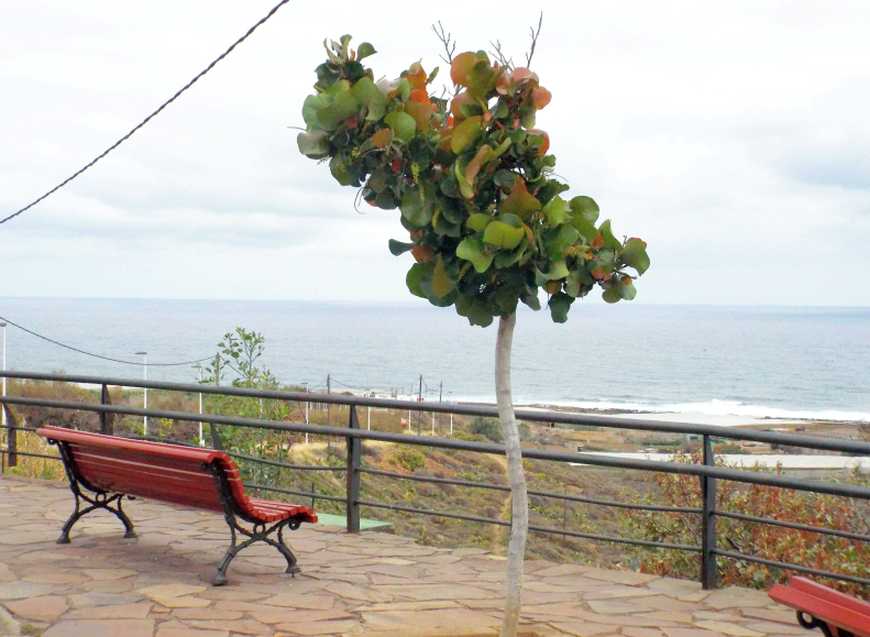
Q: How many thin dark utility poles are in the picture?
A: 3